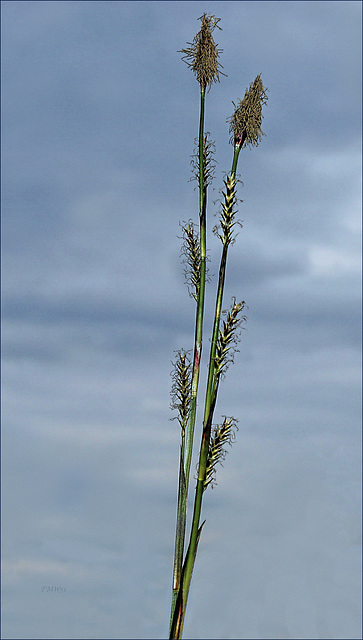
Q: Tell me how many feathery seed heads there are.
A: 2